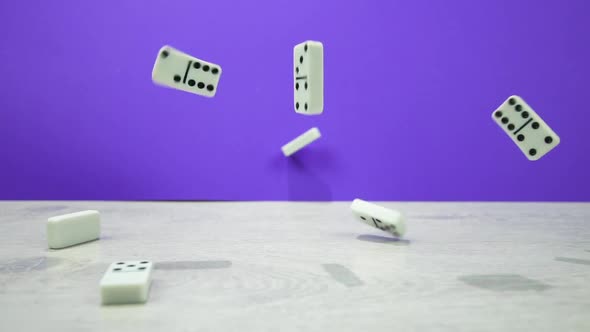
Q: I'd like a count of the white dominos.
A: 7